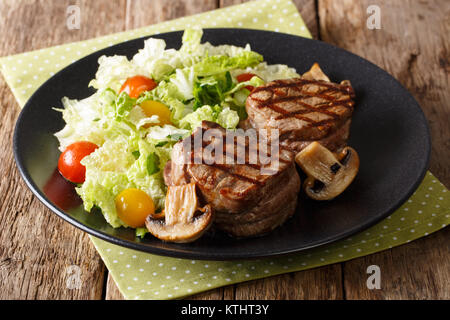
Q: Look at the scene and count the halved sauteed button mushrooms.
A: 2